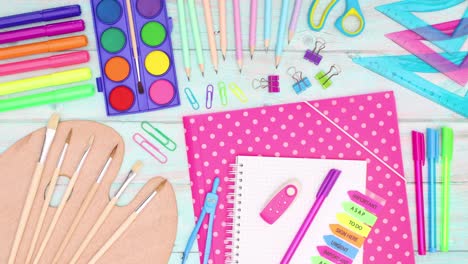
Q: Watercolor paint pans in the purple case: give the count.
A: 8